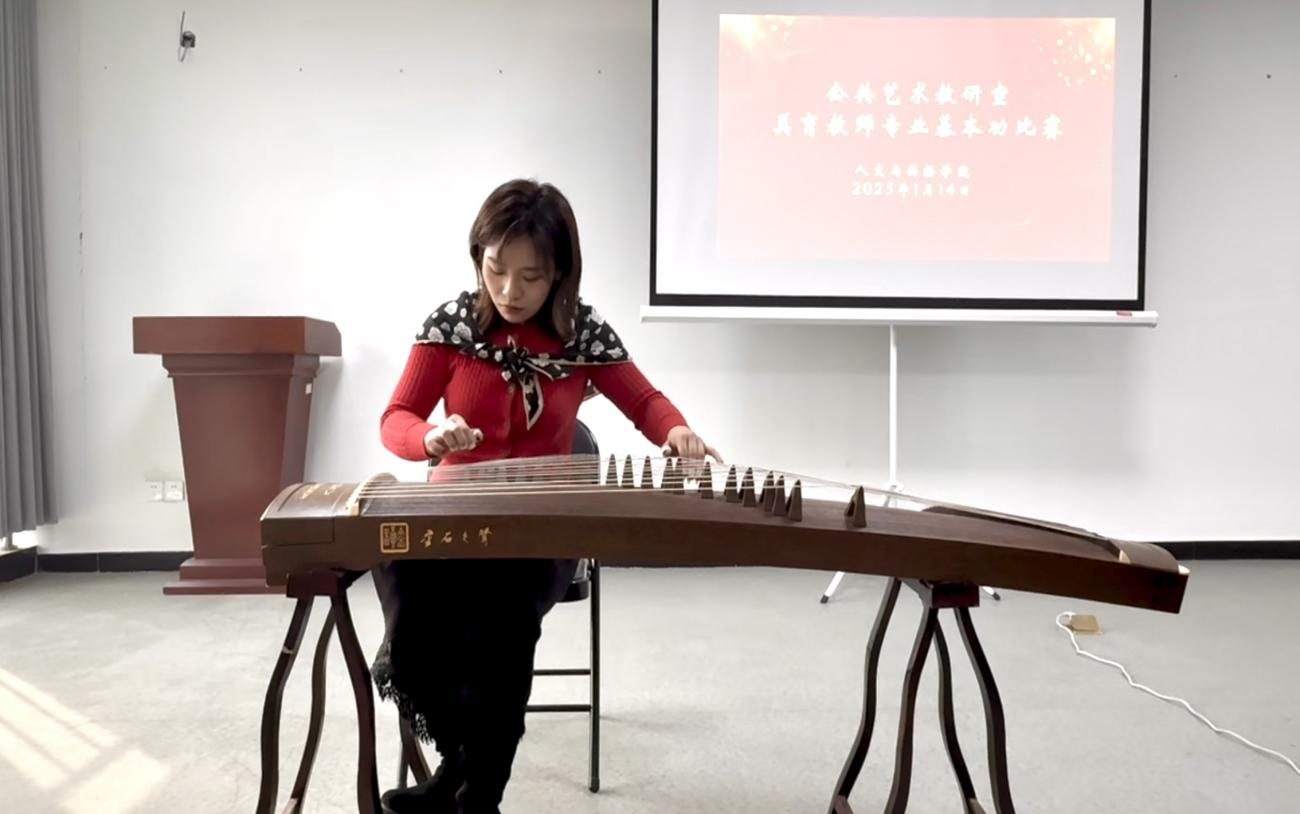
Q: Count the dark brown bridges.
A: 12